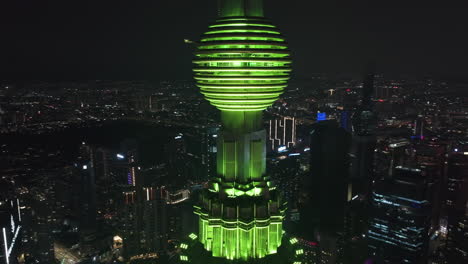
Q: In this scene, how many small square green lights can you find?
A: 6